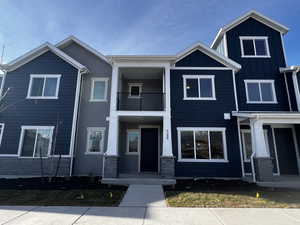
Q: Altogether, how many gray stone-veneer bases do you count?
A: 3